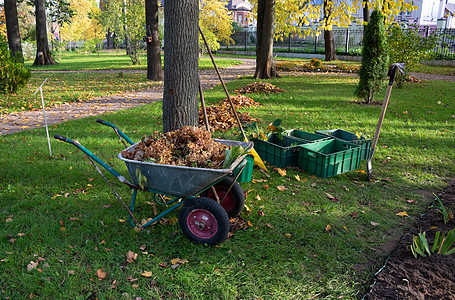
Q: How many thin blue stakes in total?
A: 0